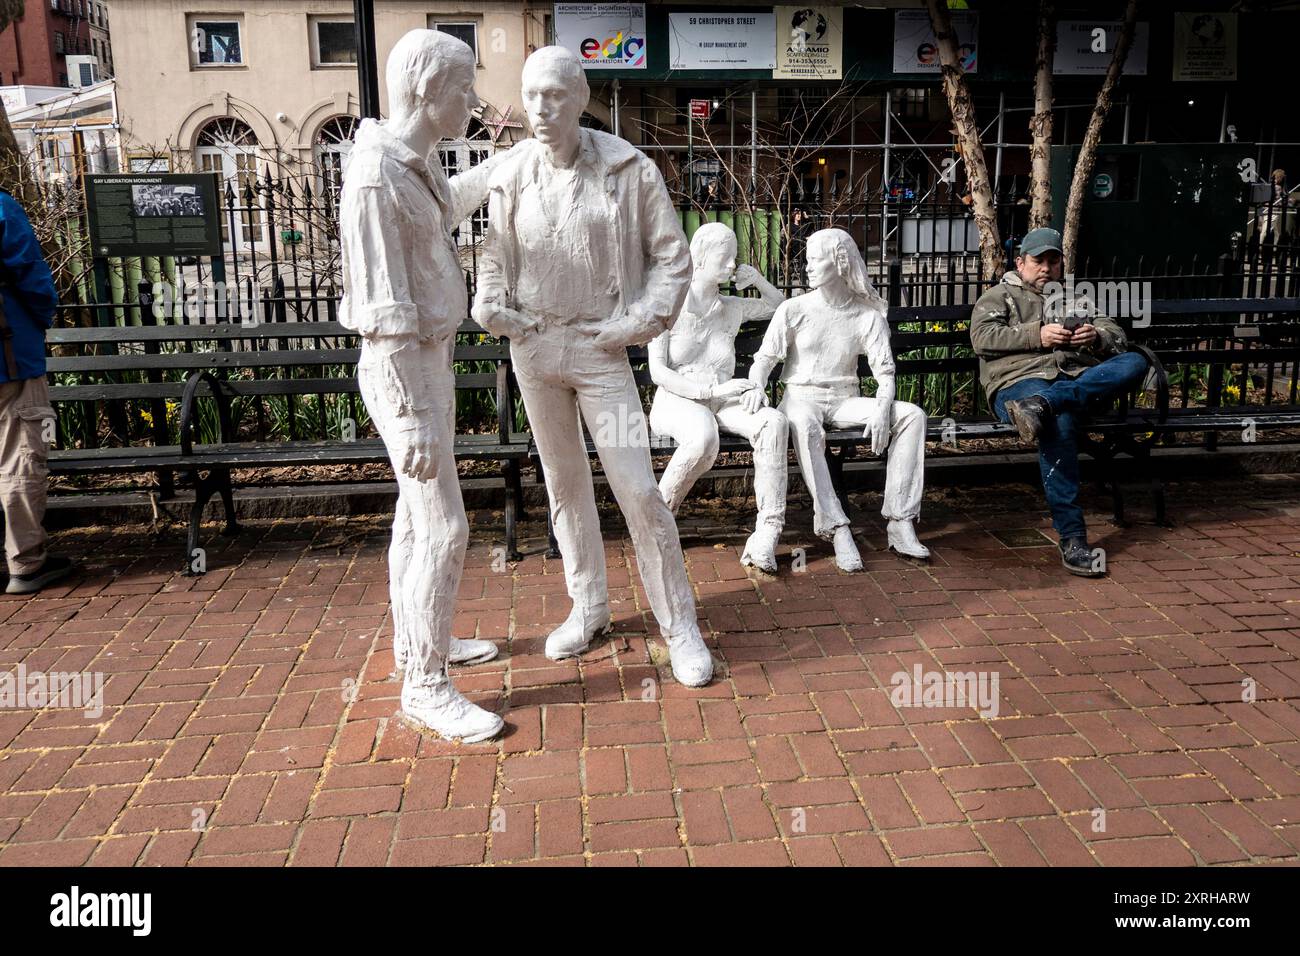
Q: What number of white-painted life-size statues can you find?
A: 4